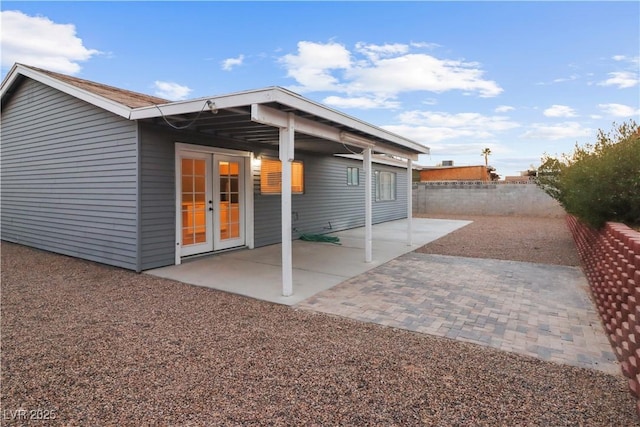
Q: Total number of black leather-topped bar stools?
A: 0